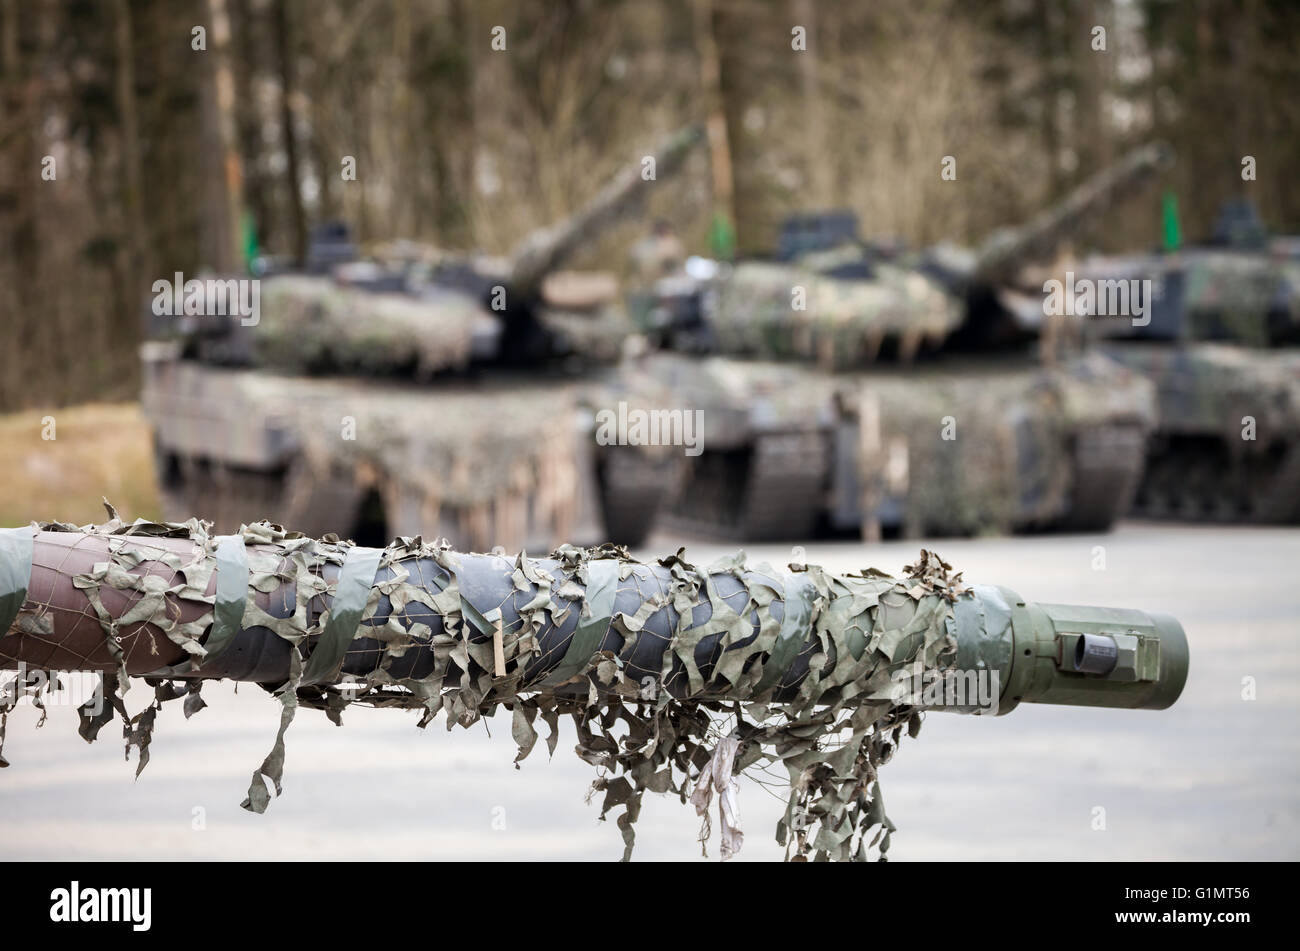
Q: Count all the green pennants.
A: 3